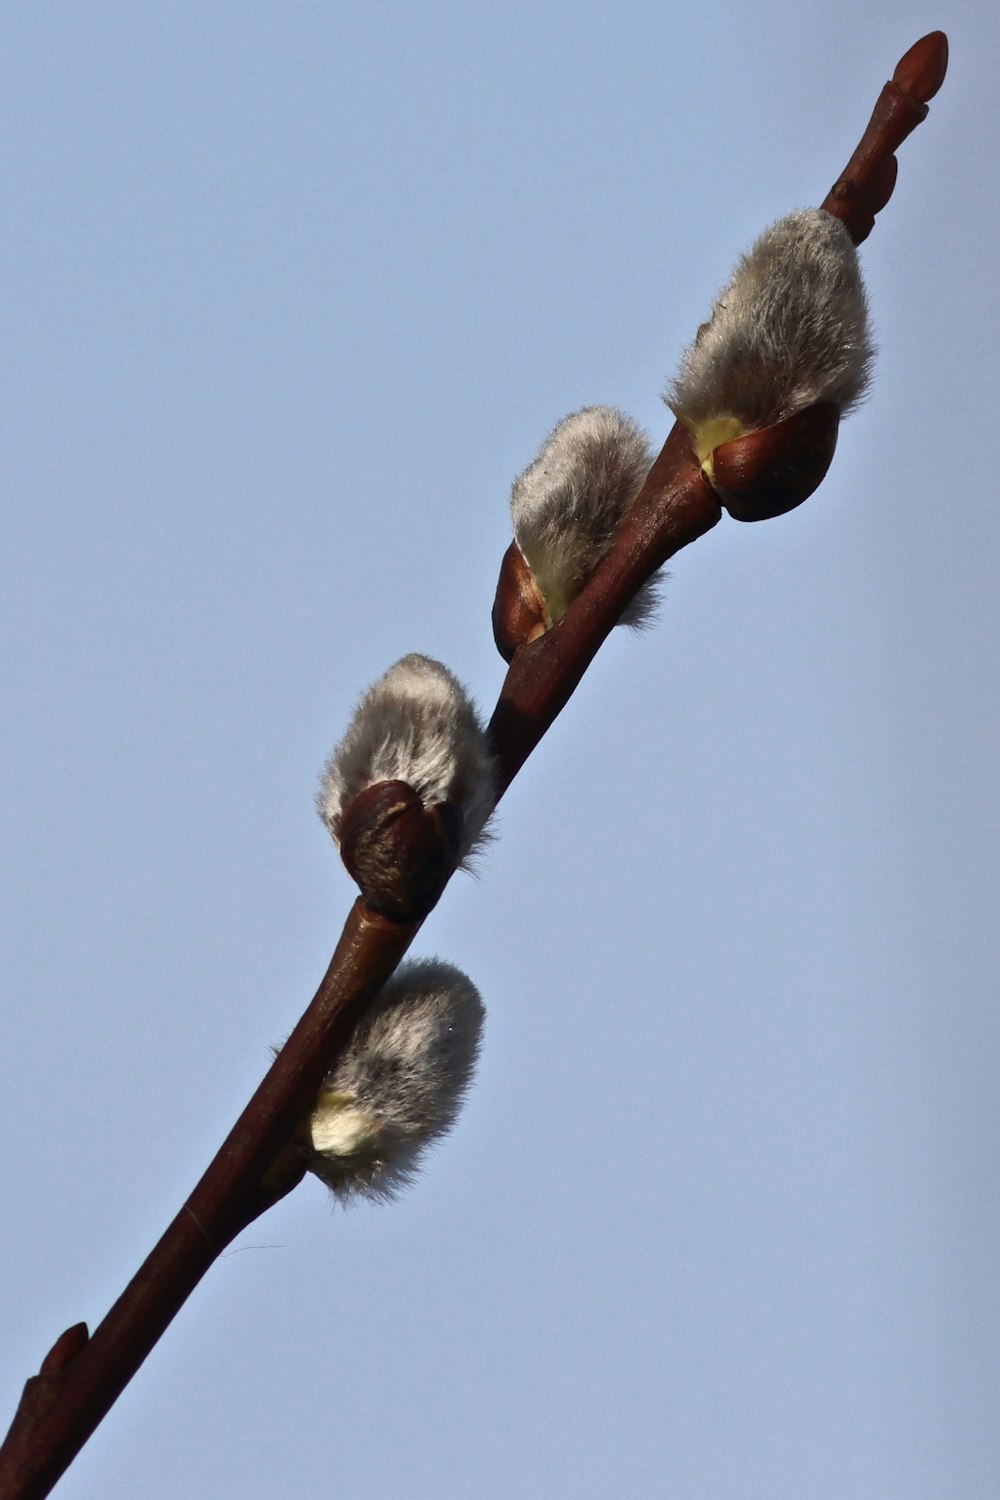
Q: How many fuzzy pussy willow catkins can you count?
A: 4